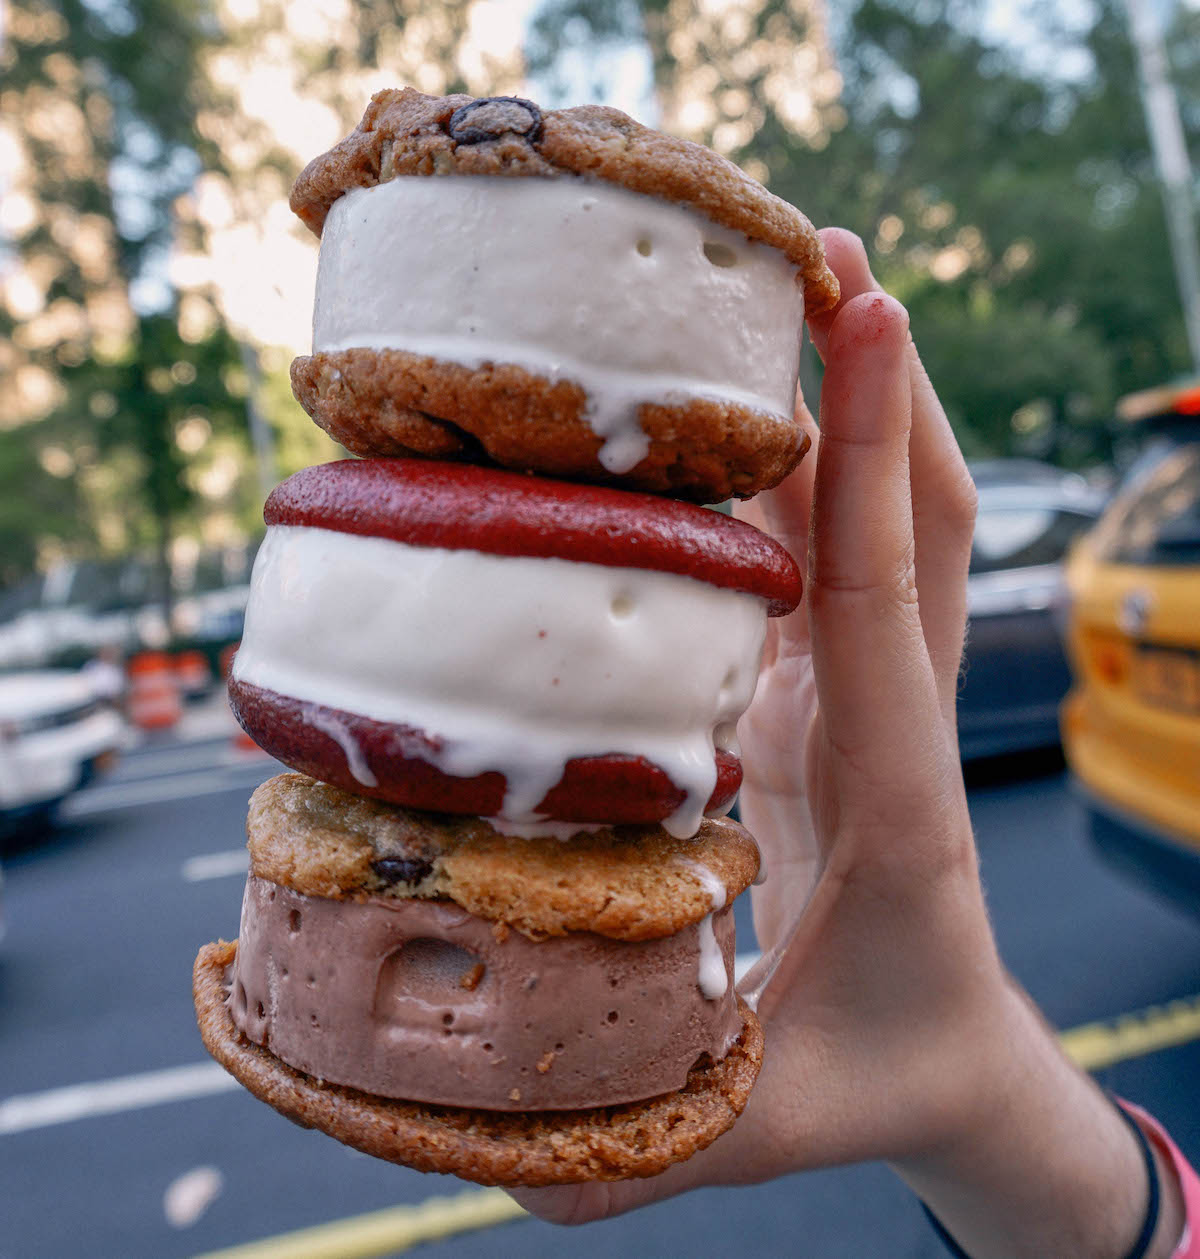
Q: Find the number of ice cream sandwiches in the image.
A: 3